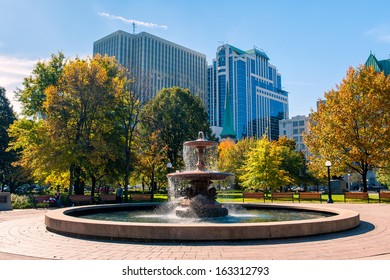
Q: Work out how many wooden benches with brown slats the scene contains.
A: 9